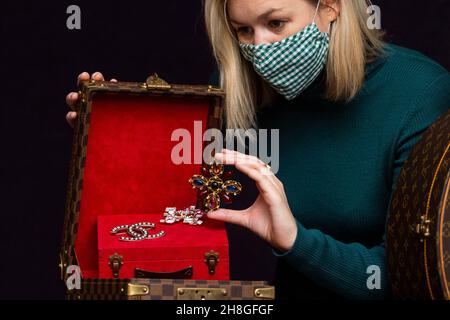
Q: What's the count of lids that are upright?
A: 1